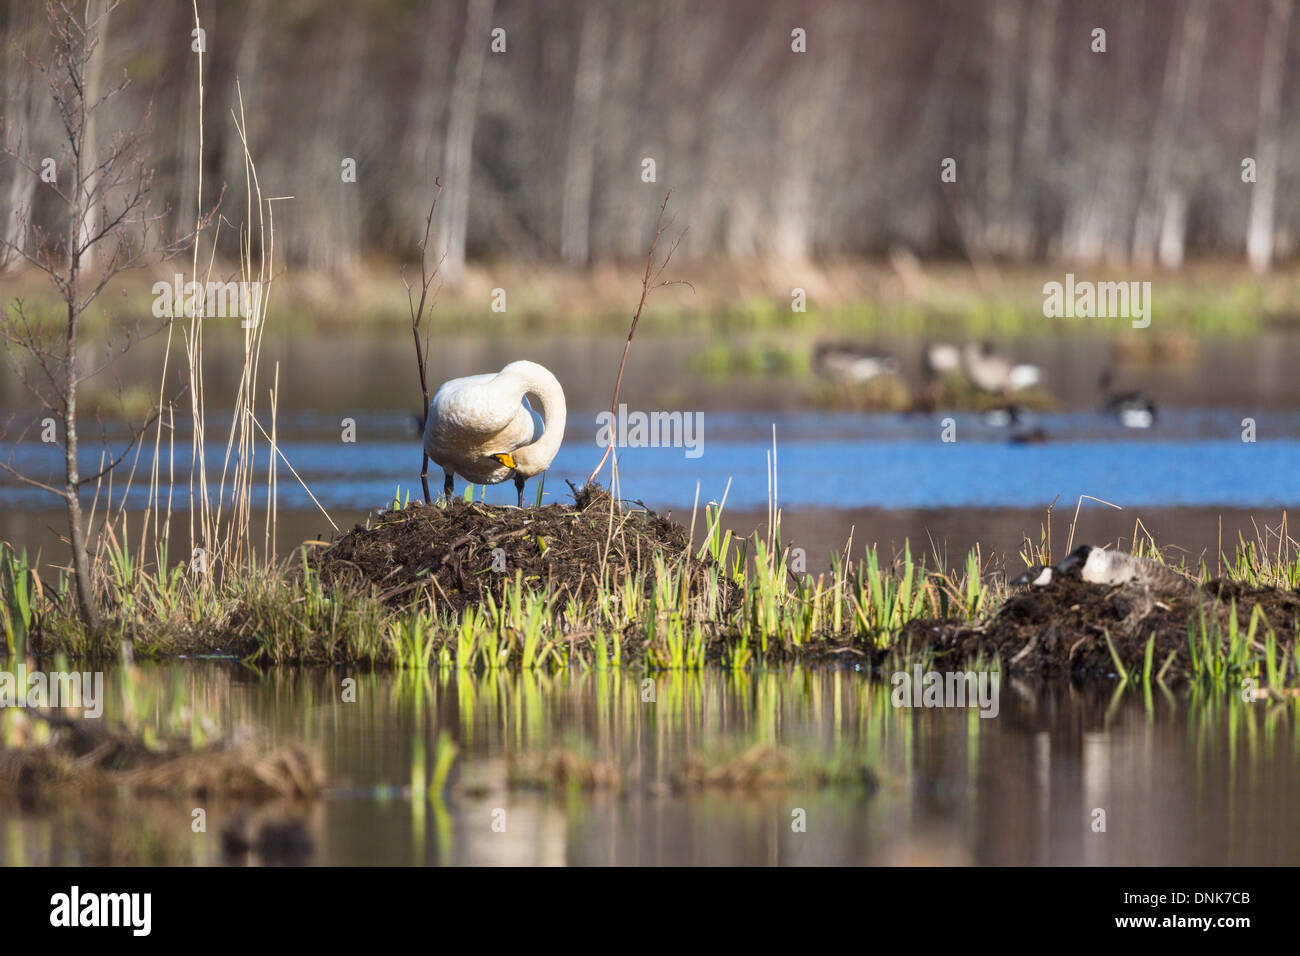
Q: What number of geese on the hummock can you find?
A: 1